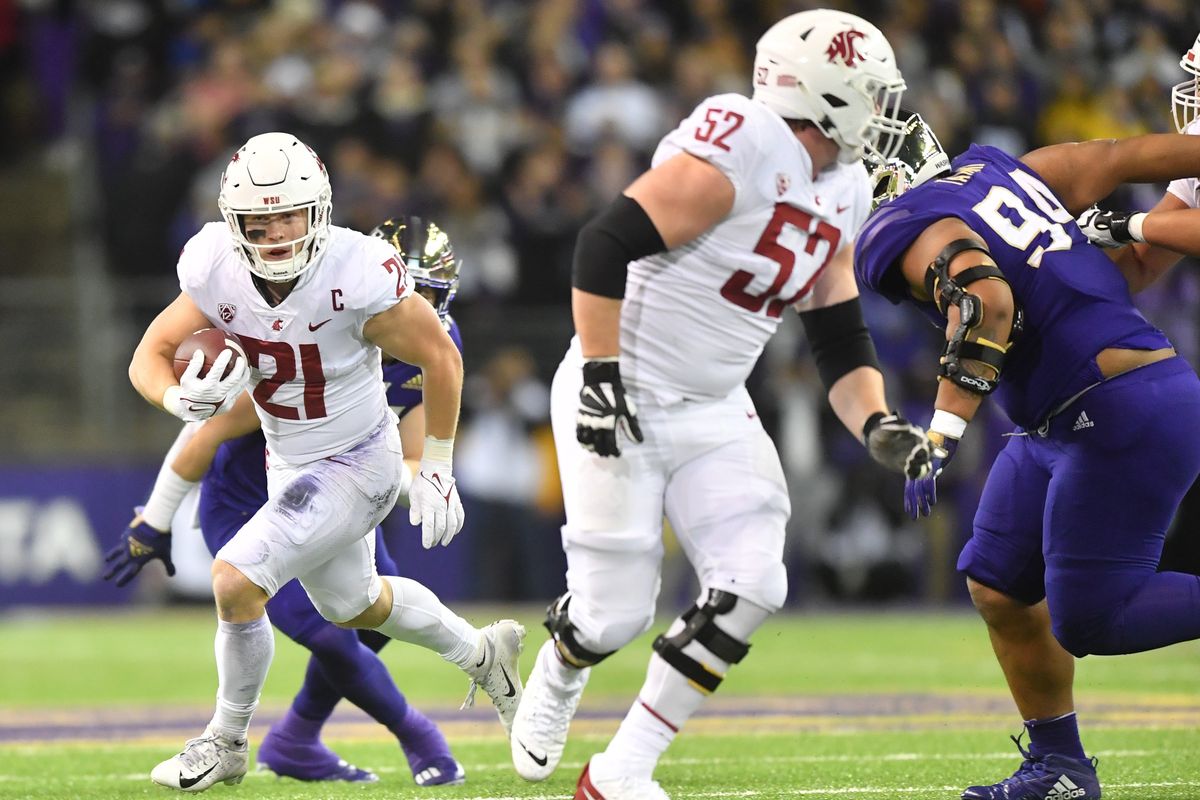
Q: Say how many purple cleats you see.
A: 3